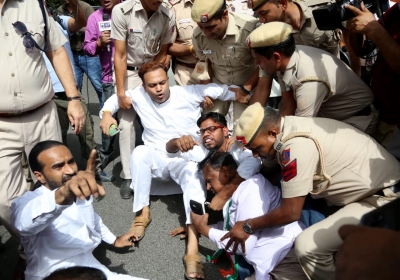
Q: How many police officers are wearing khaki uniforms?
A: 7